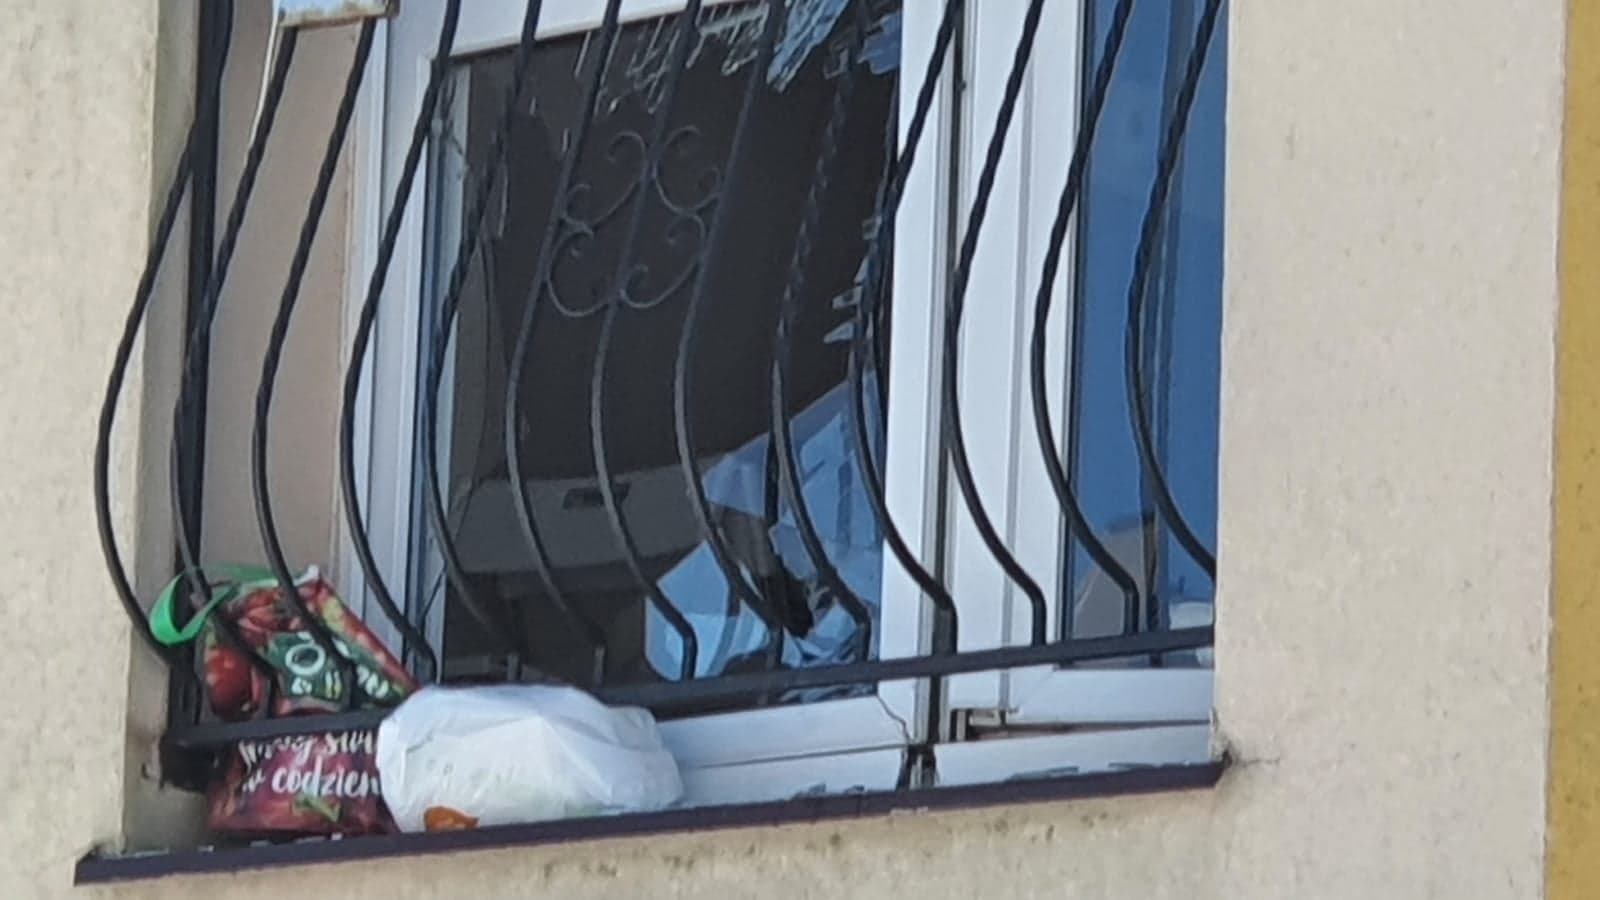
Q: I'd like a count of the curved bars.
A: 13